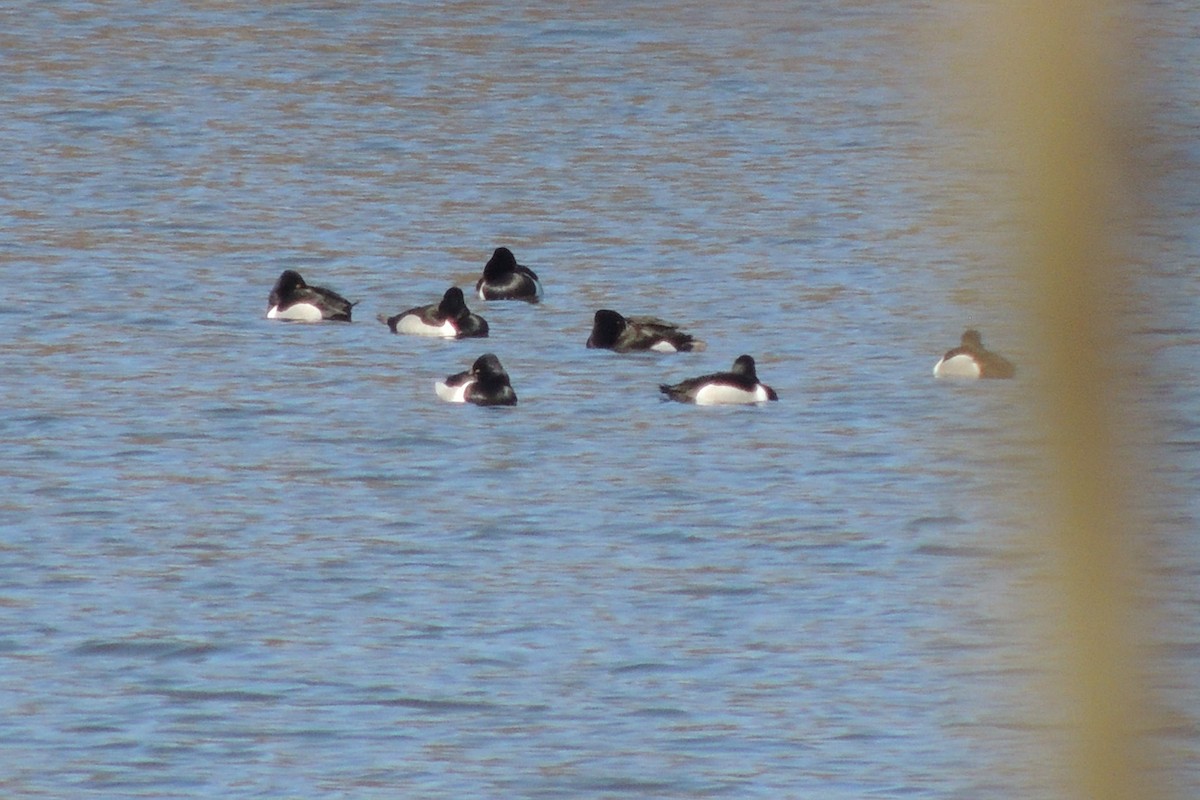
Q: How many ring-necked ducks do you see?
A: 7